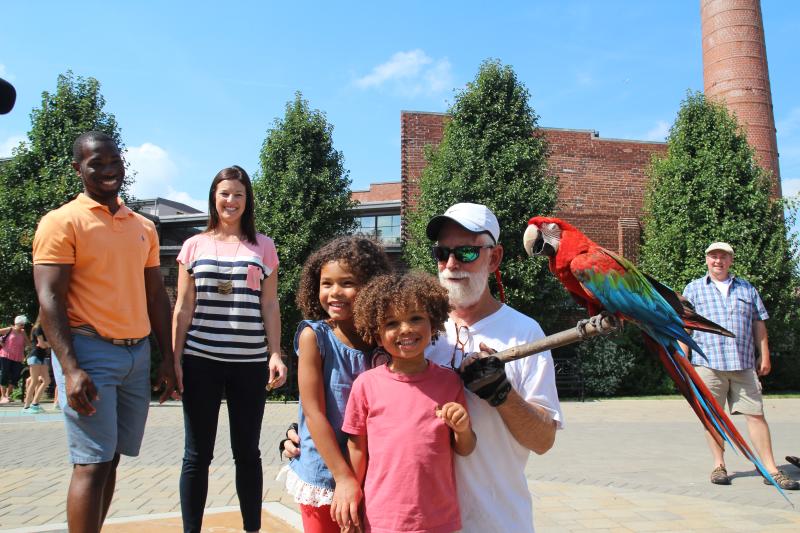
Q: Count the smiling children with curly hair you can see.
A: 2